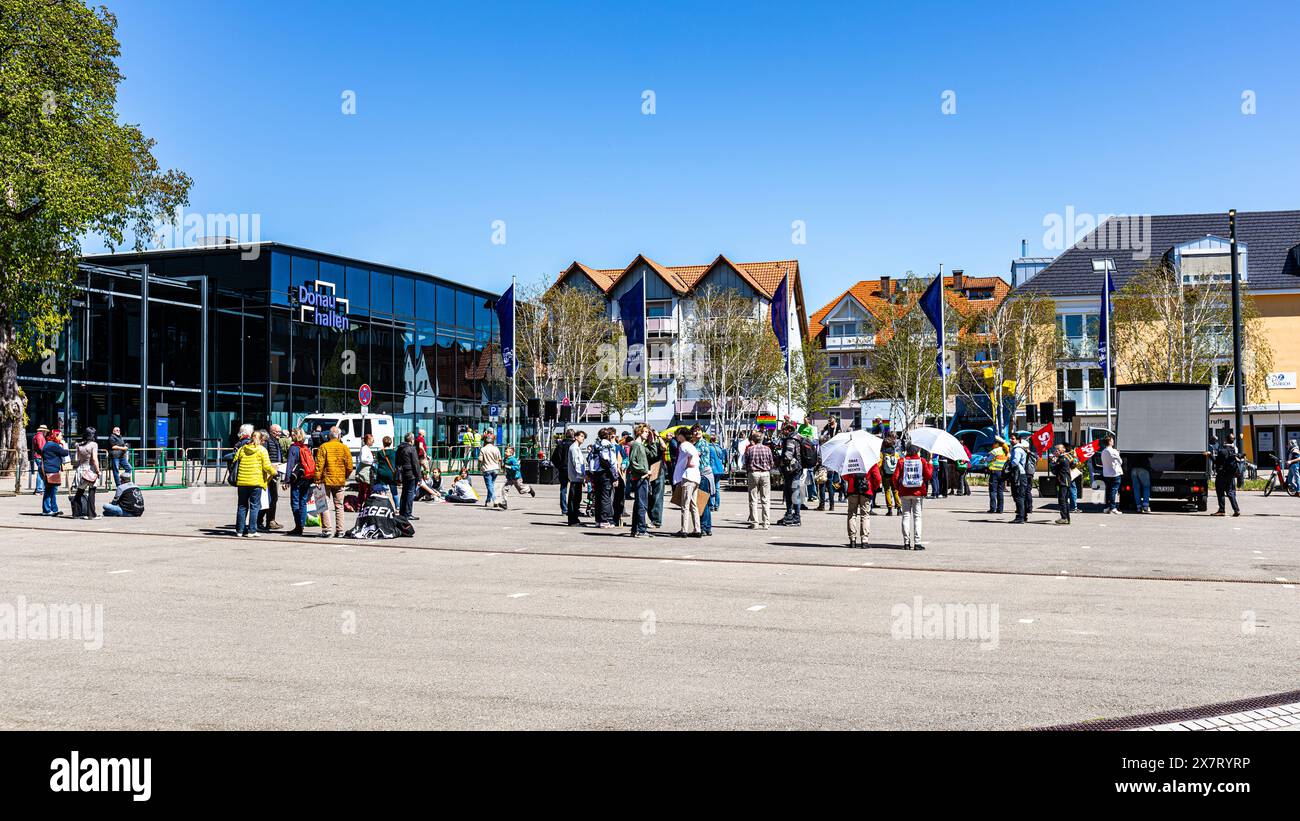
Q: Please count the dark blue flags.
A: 5